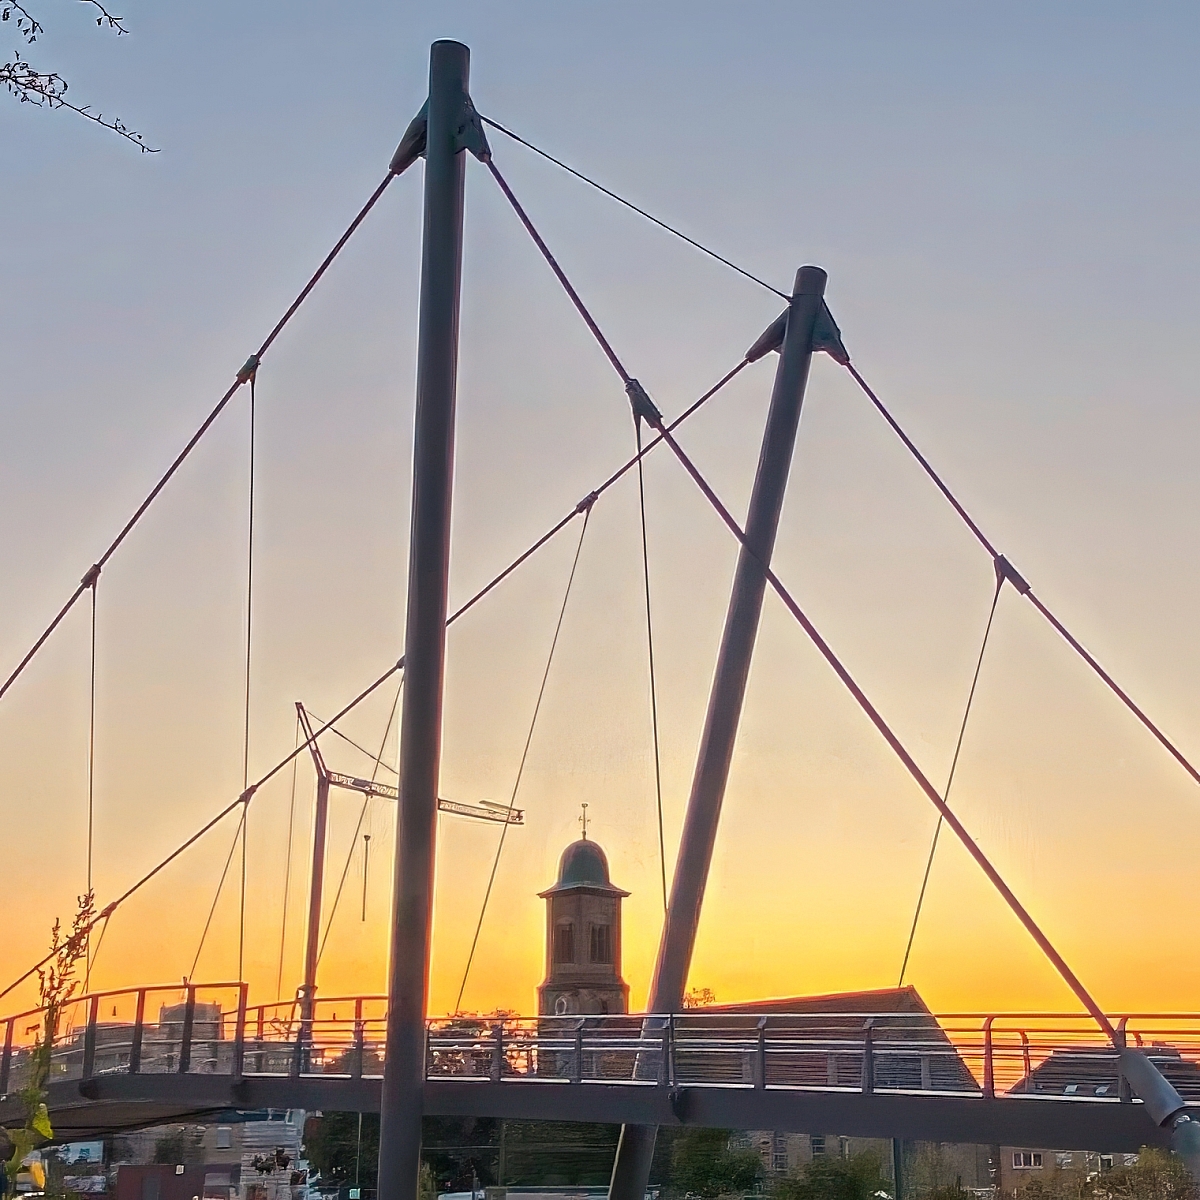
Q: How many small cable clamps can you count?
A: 8